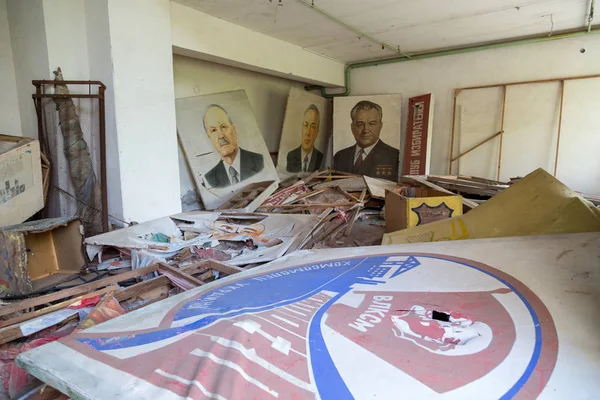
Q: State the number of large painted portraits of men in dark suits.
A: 3